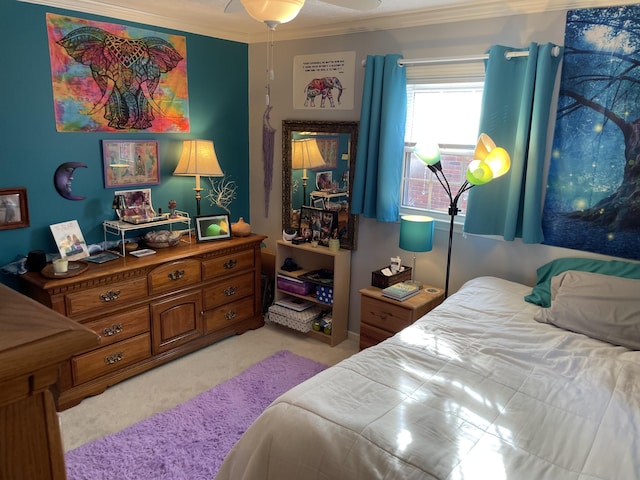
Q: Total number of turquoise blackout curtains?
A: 2